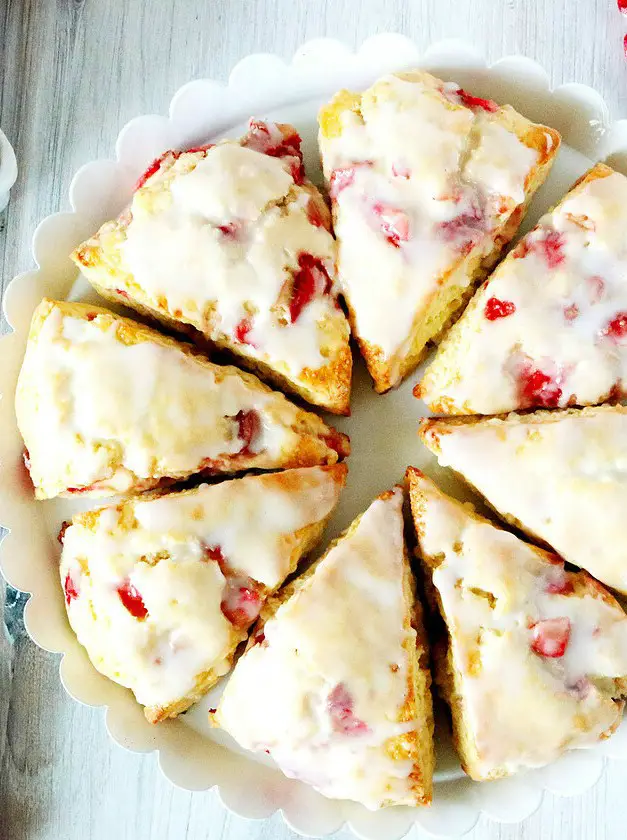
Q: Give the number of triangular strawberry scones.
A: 8